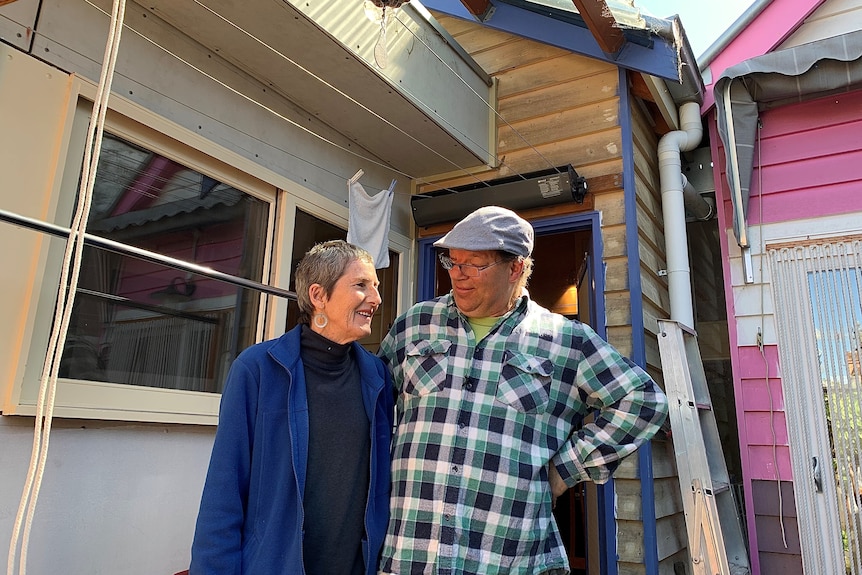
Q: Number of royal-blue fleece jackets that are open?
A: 1